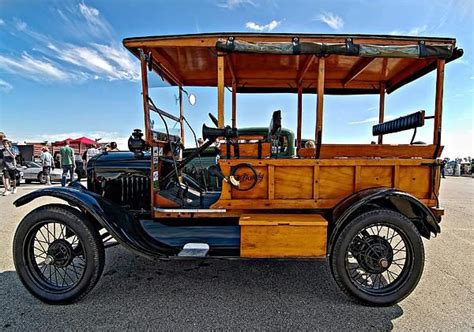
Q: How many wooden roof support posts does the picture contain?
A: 8